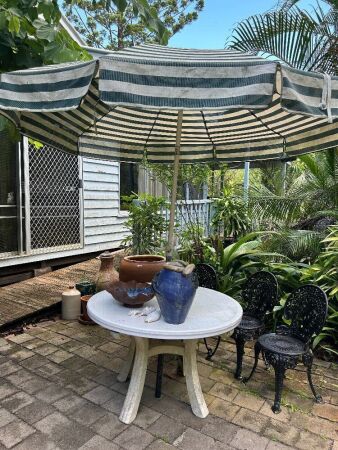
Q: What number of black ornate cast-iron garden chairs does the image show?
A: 3